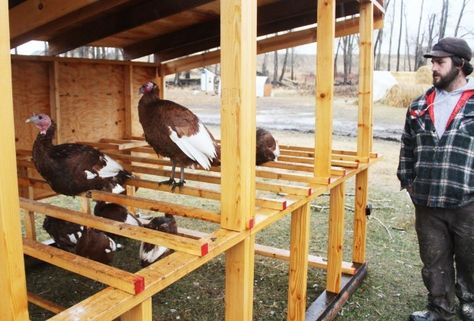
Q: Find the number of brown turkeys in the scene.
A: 7